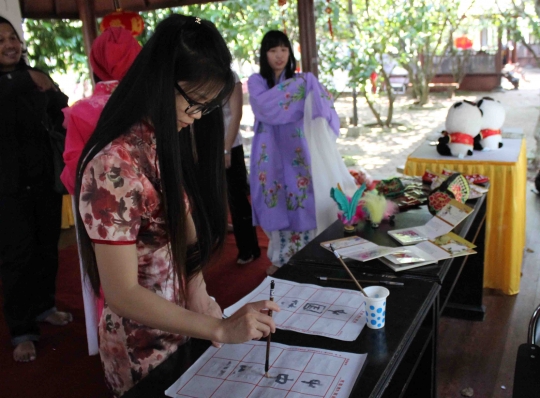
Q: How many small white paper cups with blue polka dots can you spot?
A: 1